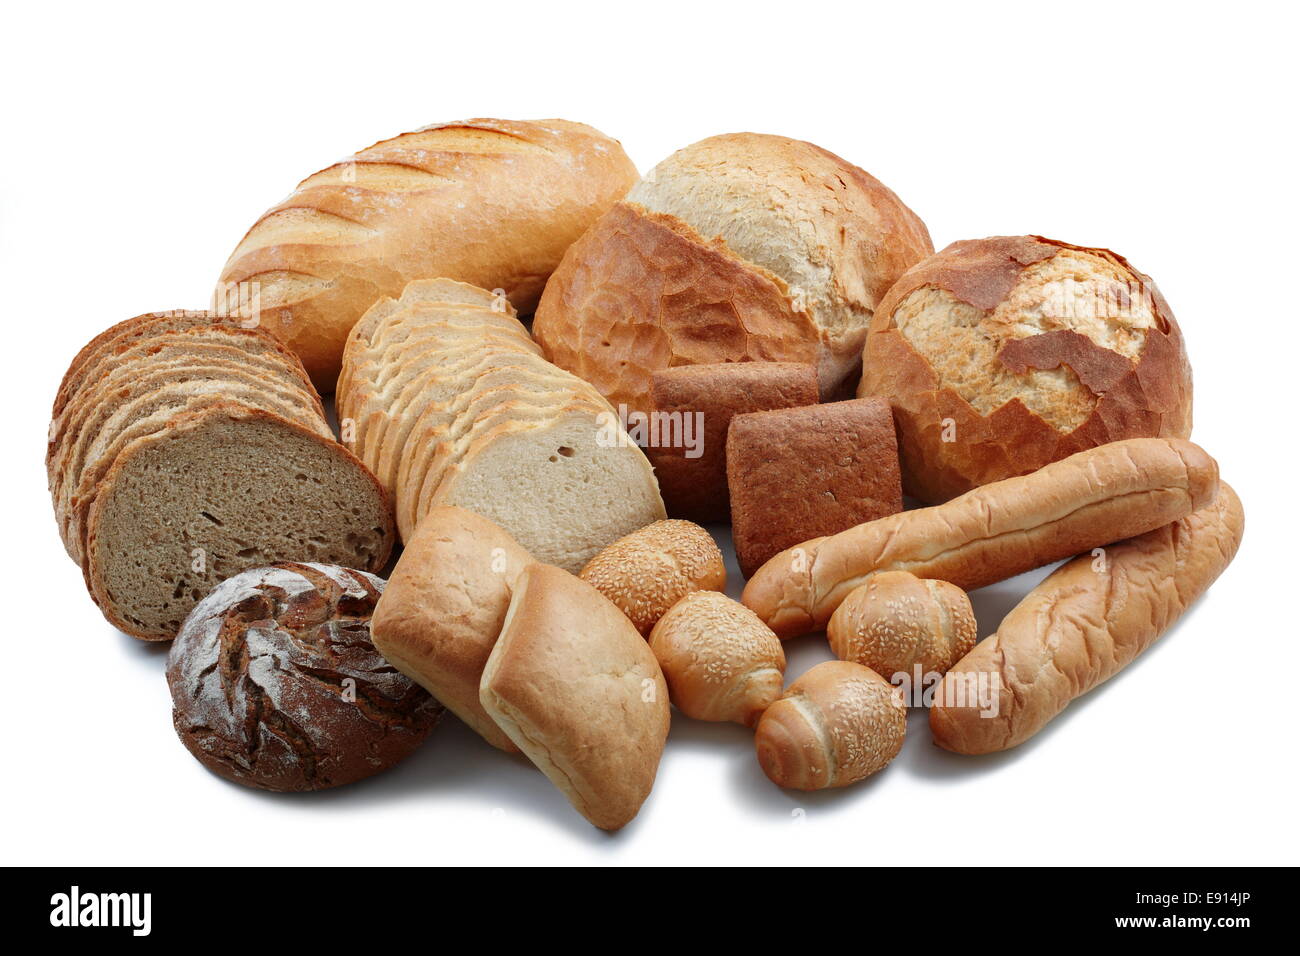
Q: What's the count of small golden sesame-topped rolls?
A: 4